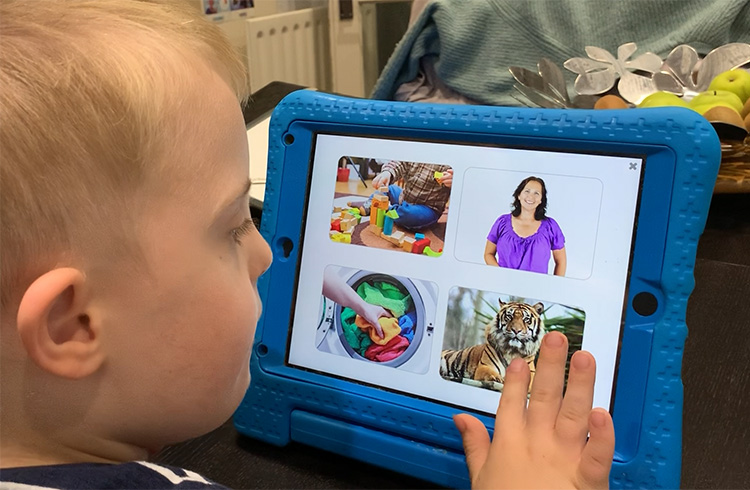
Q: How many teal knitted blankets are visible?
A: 1